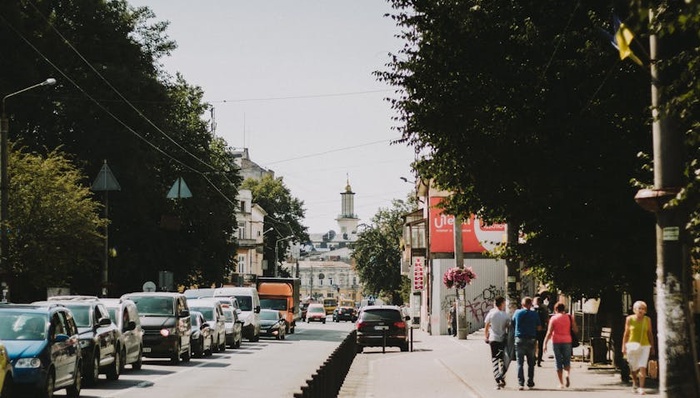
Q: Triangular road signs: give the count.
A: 2